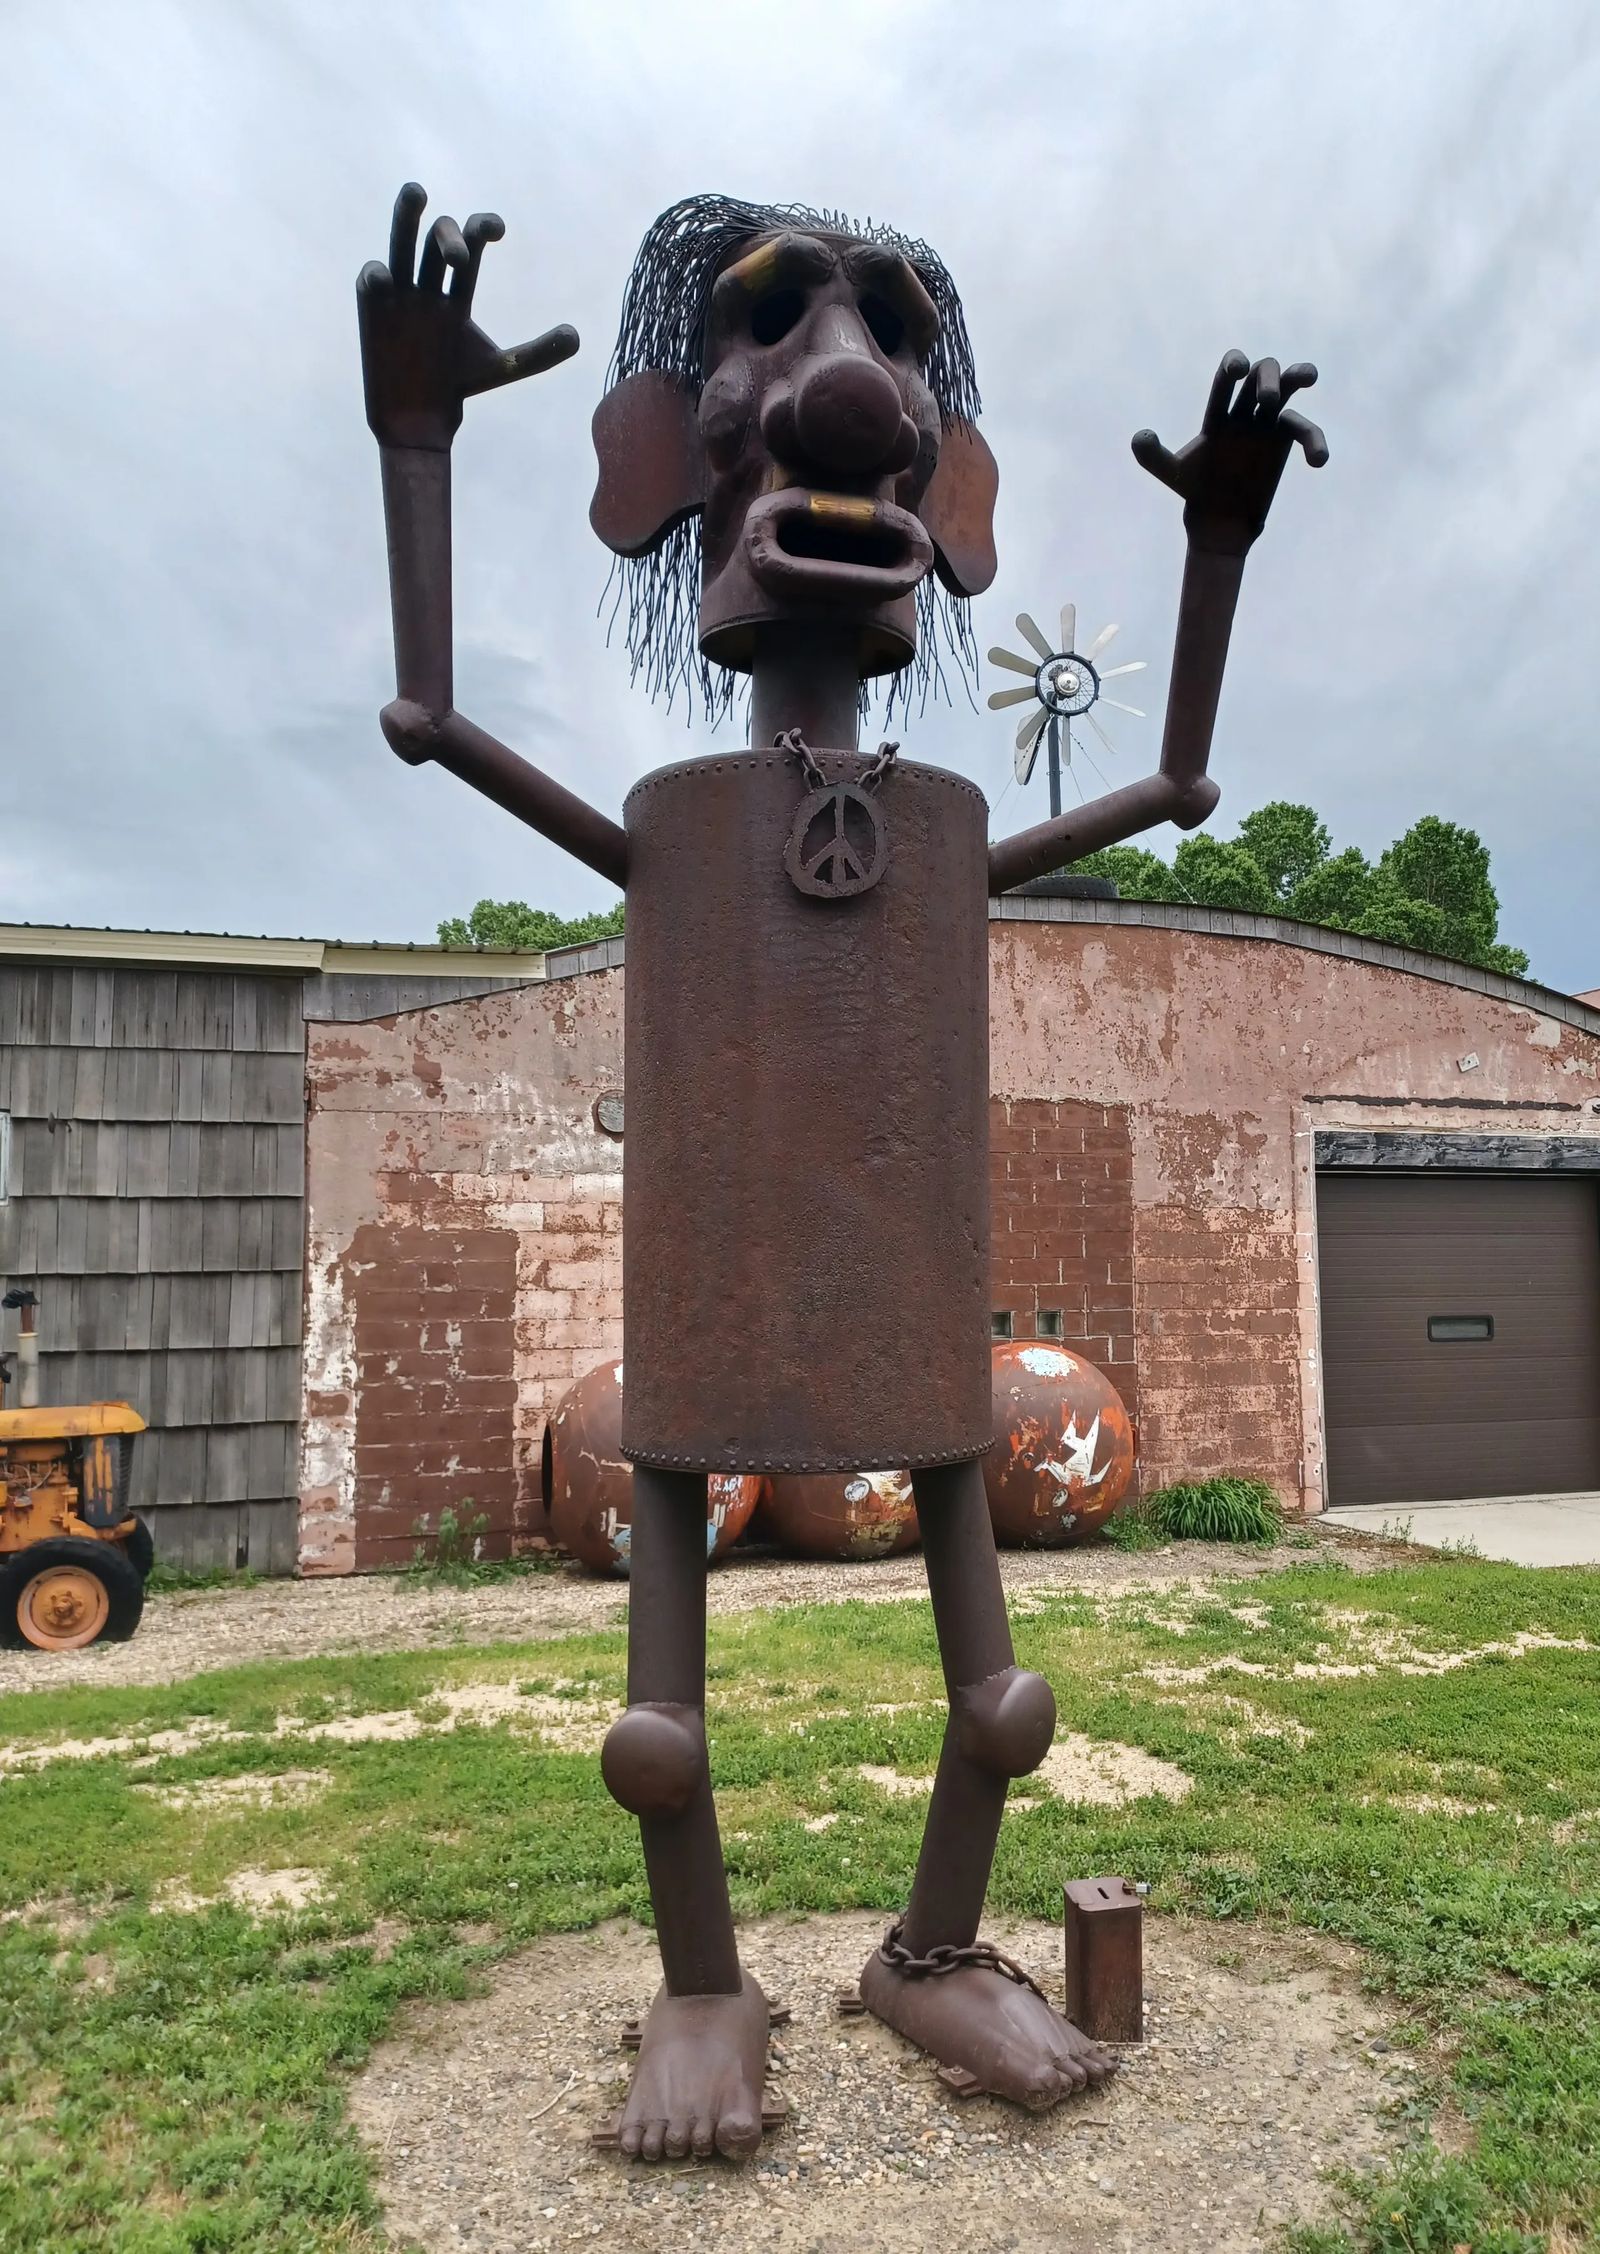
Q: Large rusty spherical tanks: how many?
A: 3